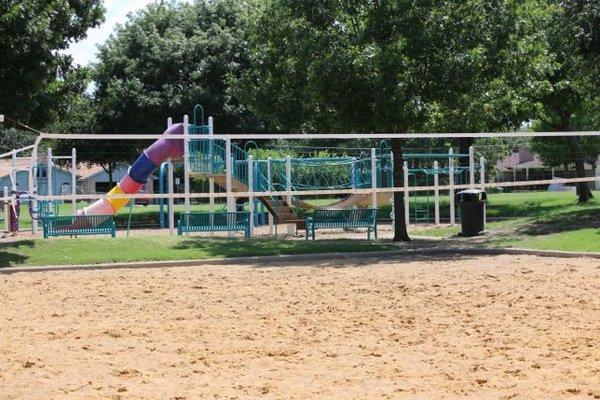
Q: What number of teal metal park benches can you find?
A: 3